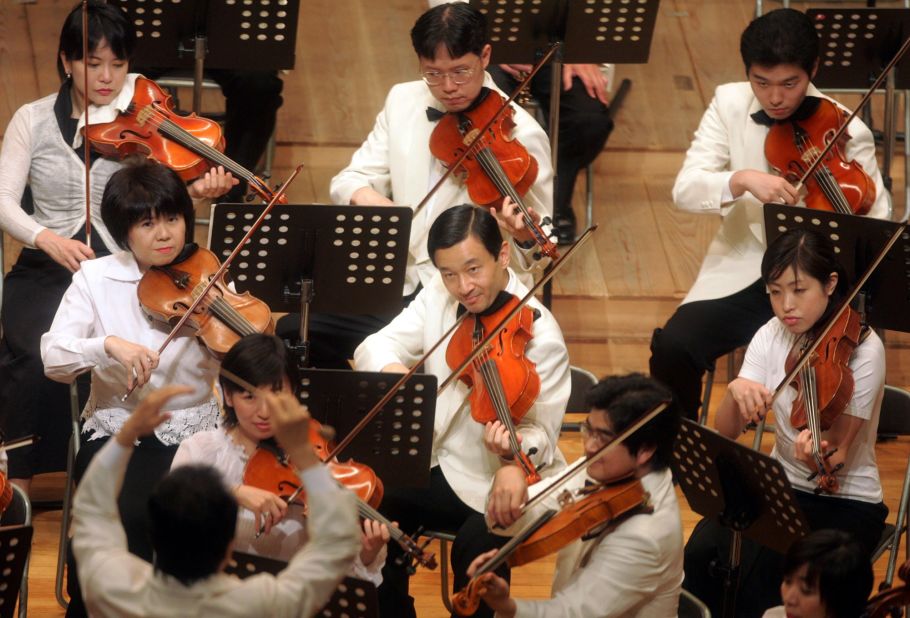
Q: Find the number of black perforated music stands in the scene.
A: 9